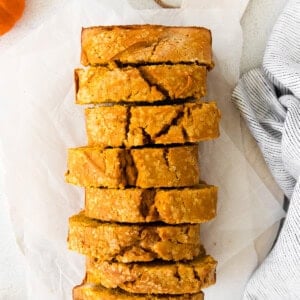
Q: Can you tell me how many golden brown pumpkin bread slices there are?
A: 8